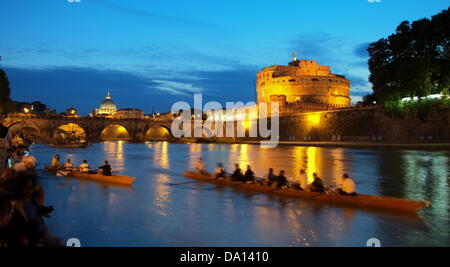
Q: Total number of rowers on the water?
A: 13